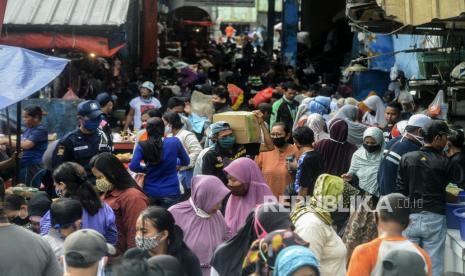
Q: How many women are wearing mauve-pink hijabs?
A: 2